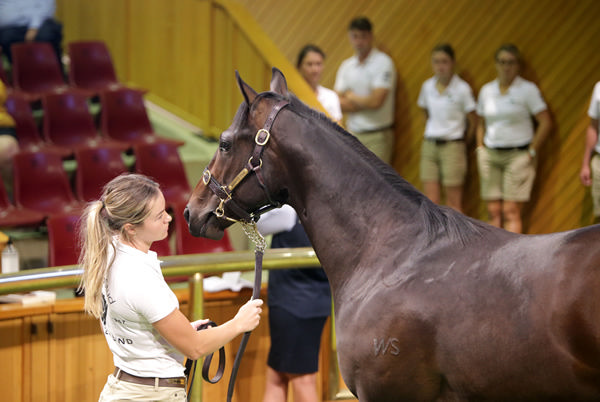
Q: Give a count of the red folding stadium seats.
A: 13